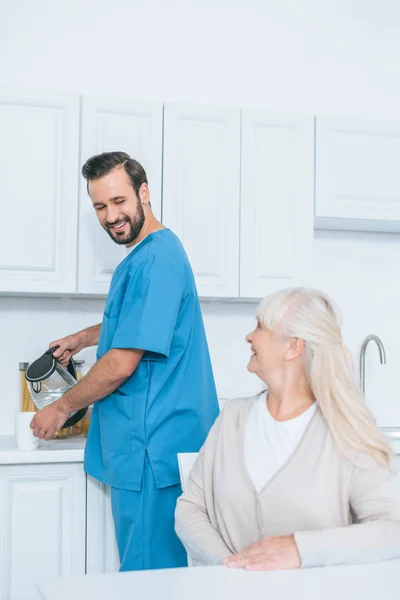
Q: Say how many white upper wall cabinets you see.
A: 5